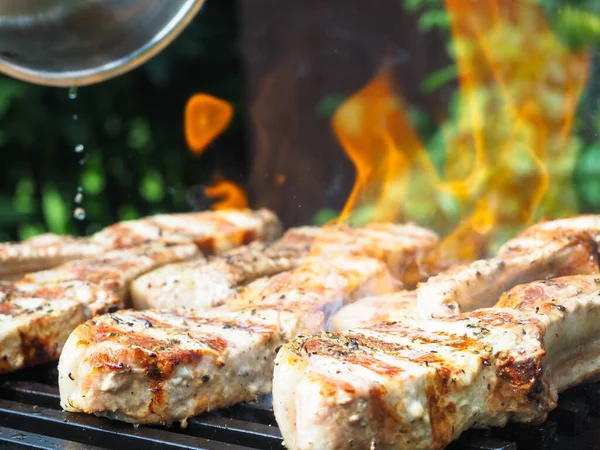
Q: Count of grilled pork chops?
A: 6